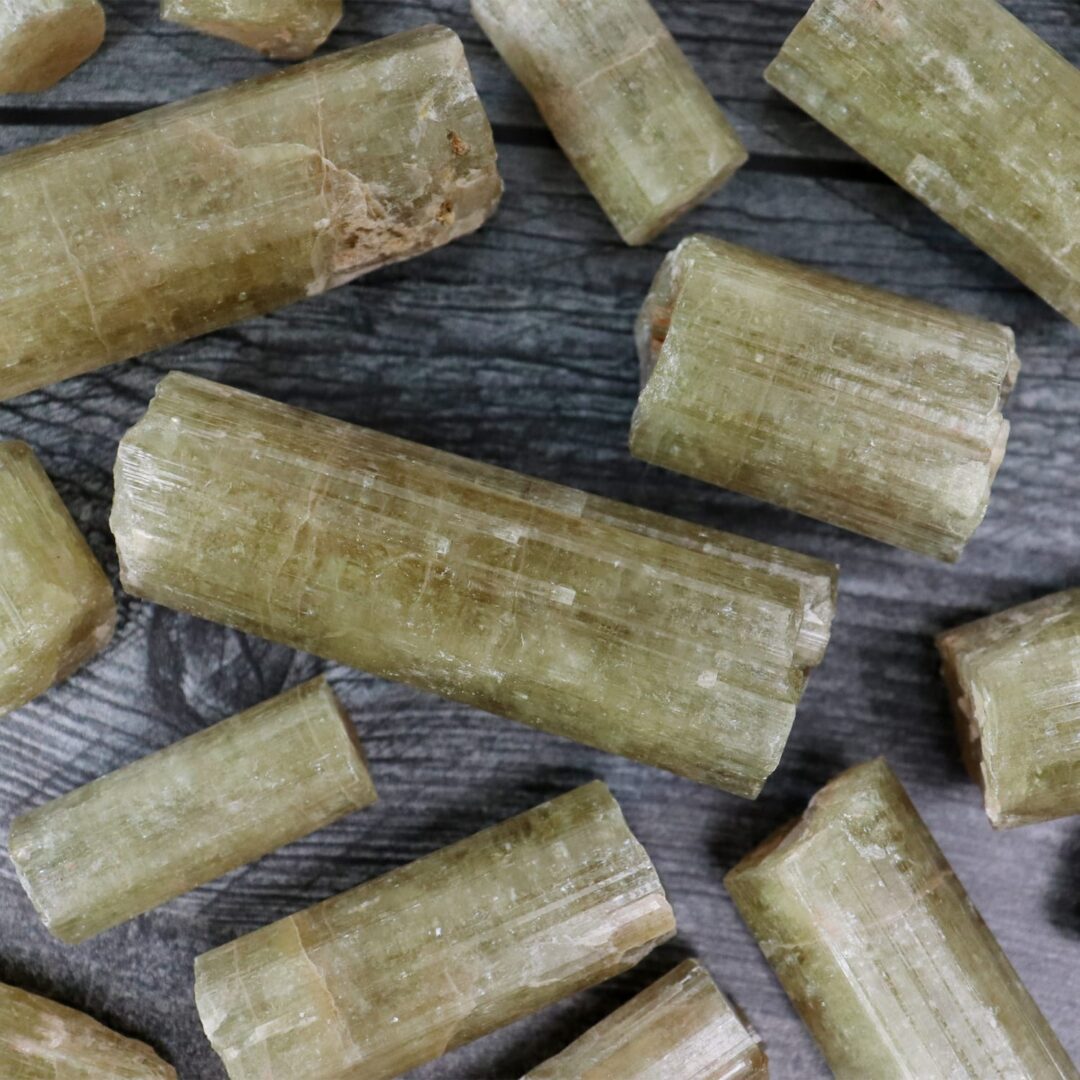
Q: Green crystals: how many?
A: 14